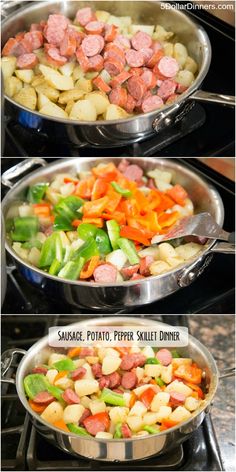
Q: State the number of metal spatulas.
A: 1